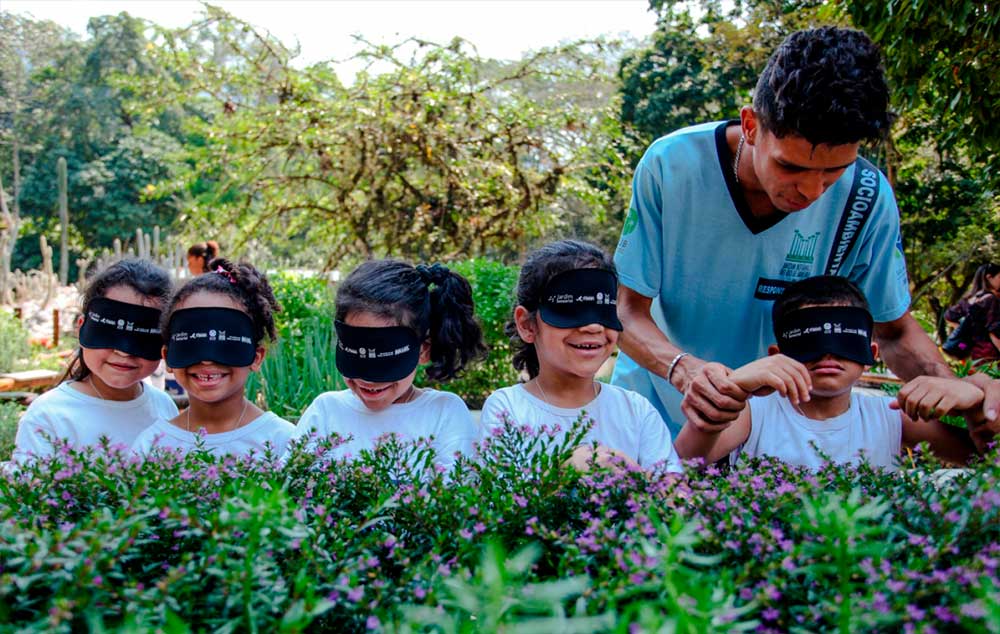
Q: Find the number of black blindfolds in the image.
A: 5